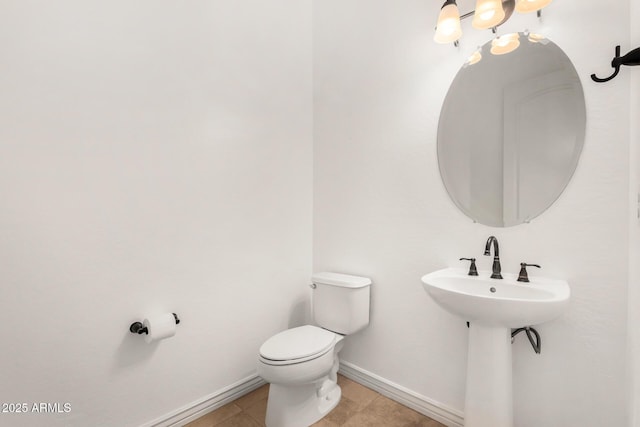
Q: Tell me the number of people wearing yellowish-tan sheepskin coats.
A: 0